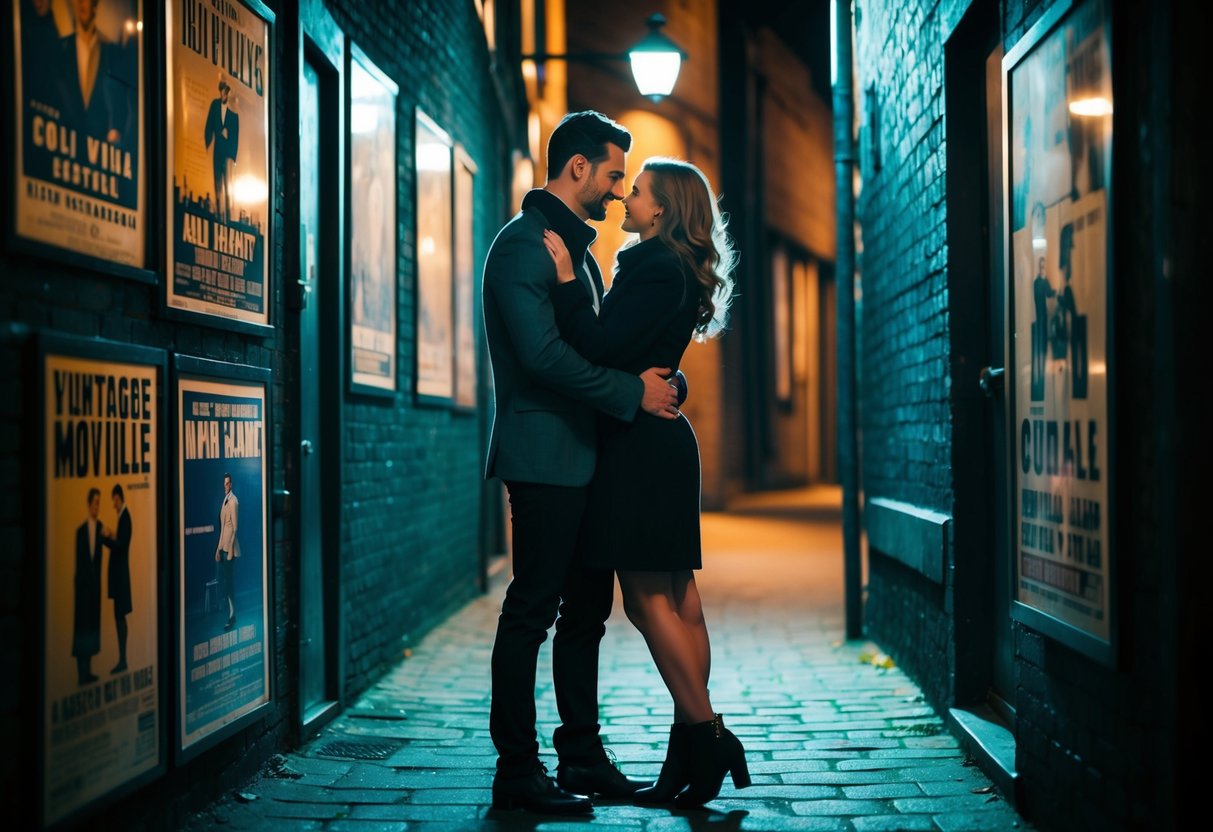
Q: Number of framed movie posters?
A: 8